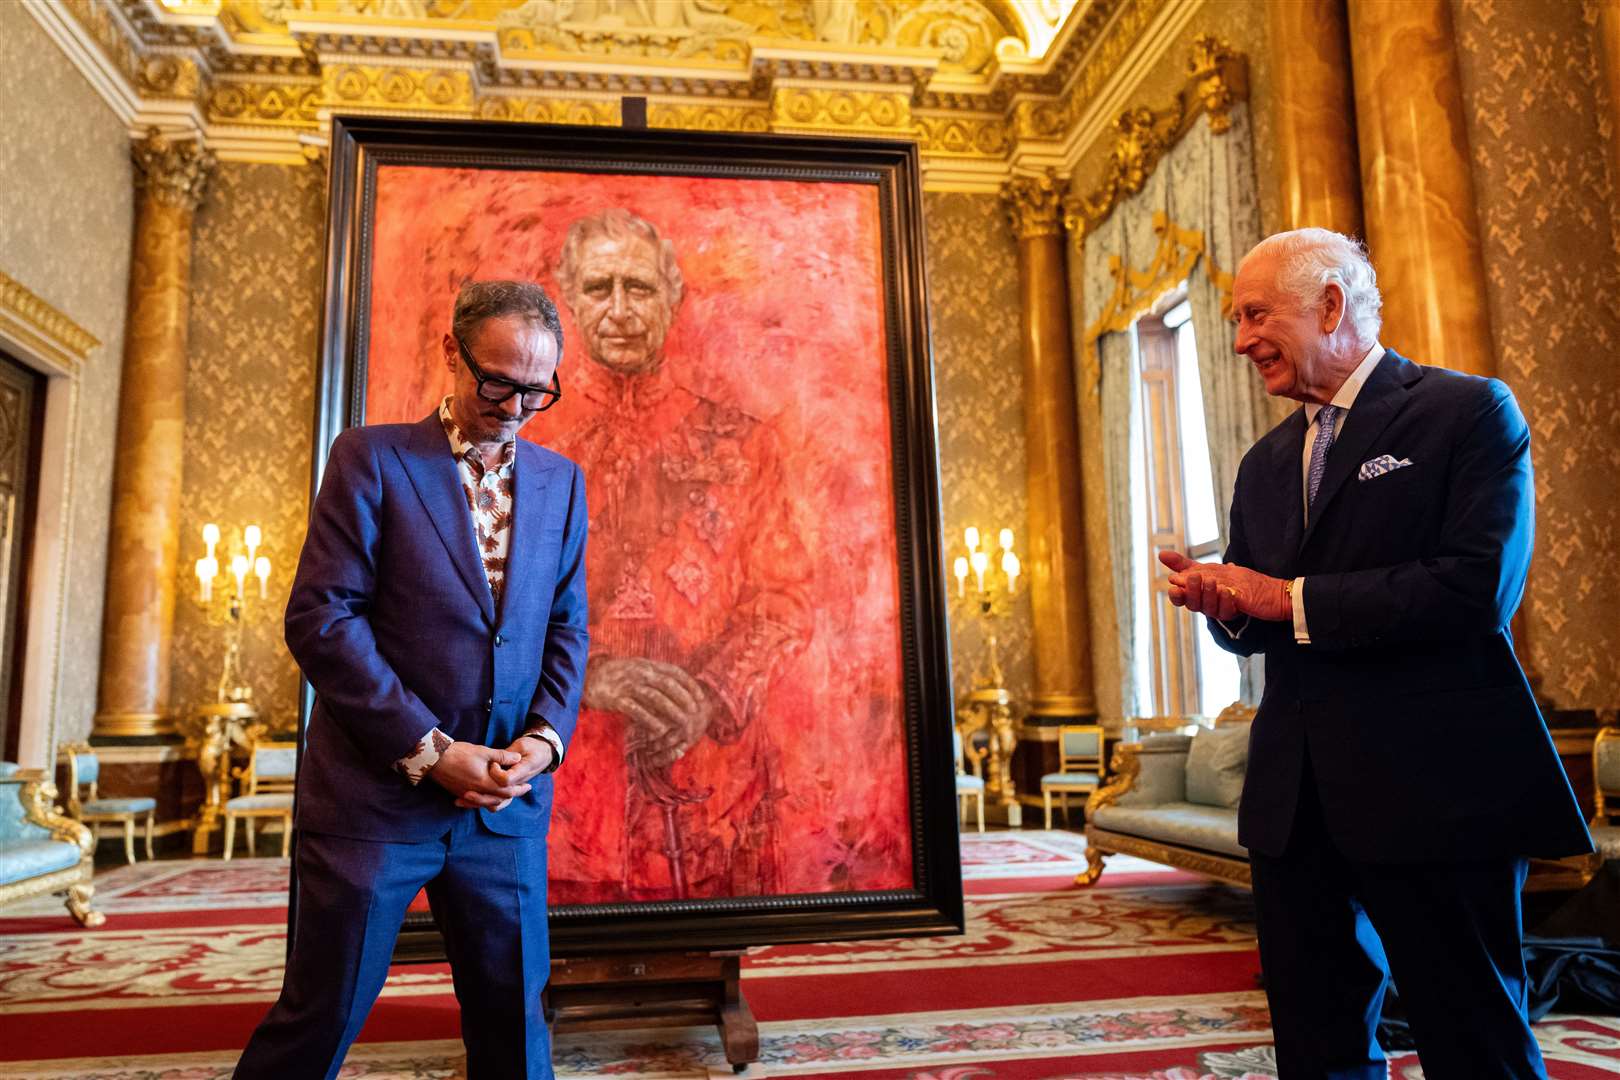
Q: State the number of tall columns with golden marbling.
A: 4